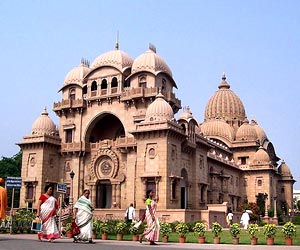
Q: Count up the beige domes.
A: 12